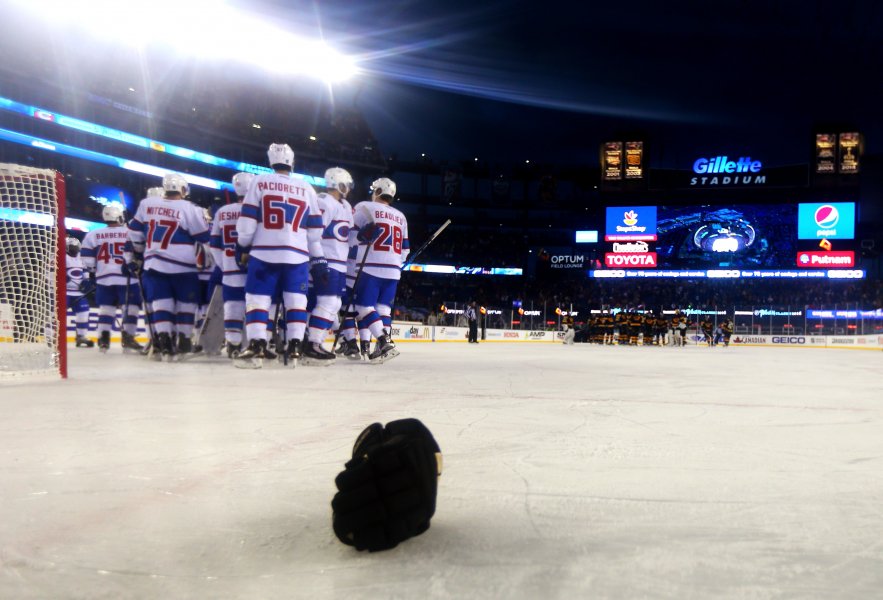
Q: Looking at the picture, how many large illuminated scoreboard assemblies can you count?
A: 1